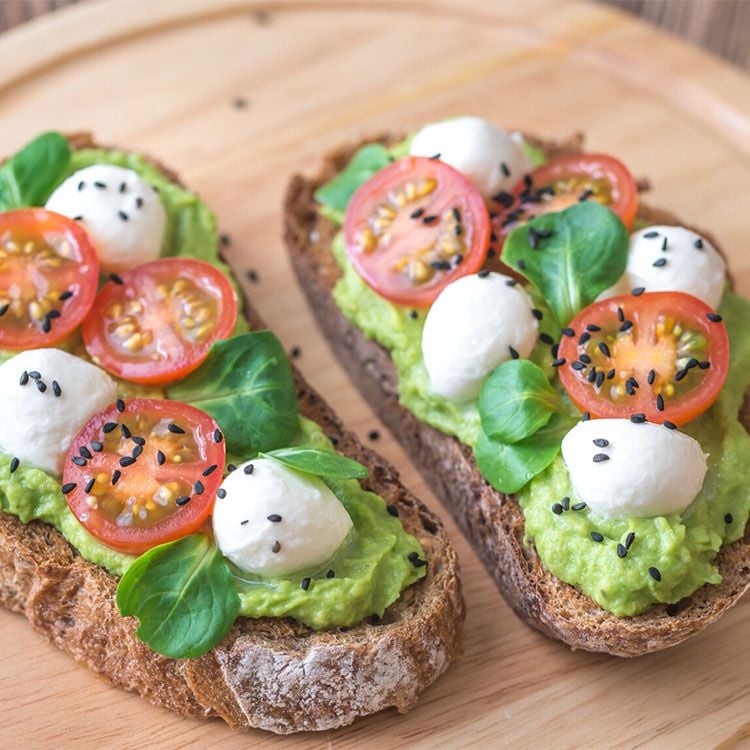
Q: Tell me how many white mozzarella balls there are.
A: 7